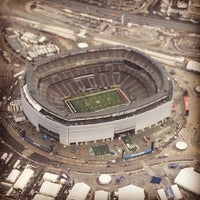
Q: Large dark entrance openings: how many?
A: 2